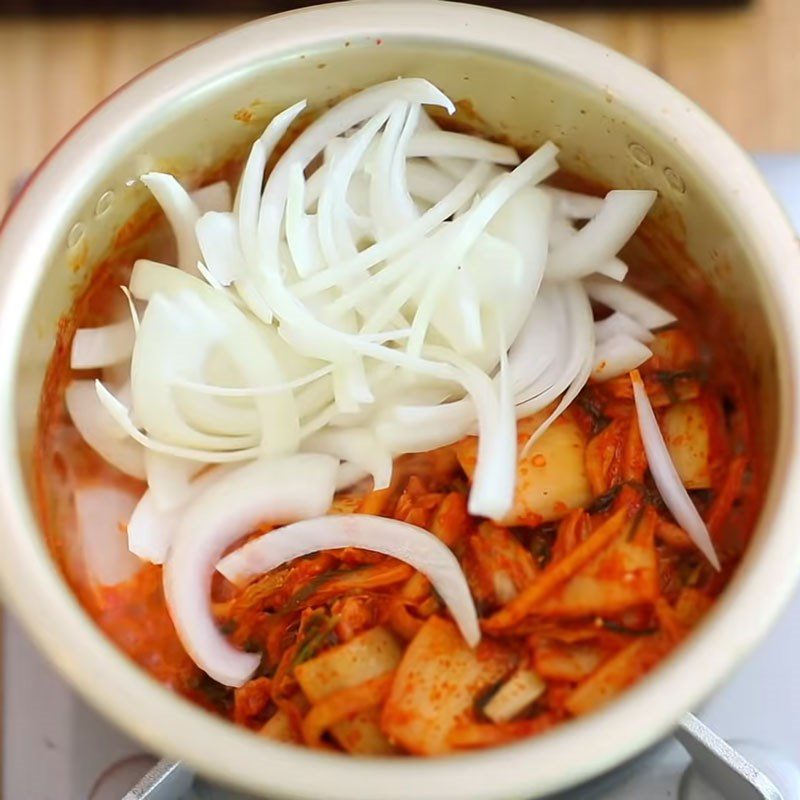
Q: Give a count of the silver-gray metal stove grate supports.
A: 2